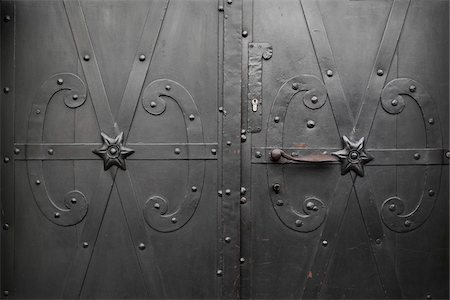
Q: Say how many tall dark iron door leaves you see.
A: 2